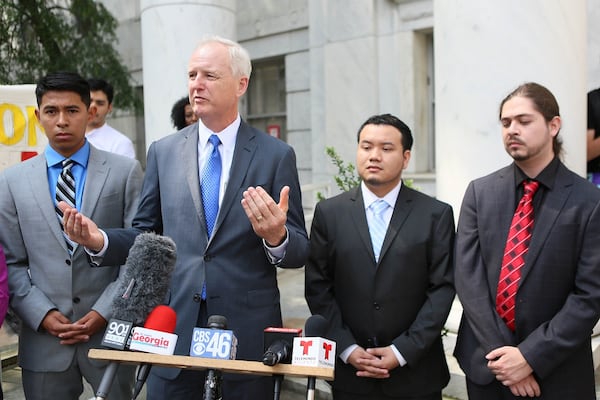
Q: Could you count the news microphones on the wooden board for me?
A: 5